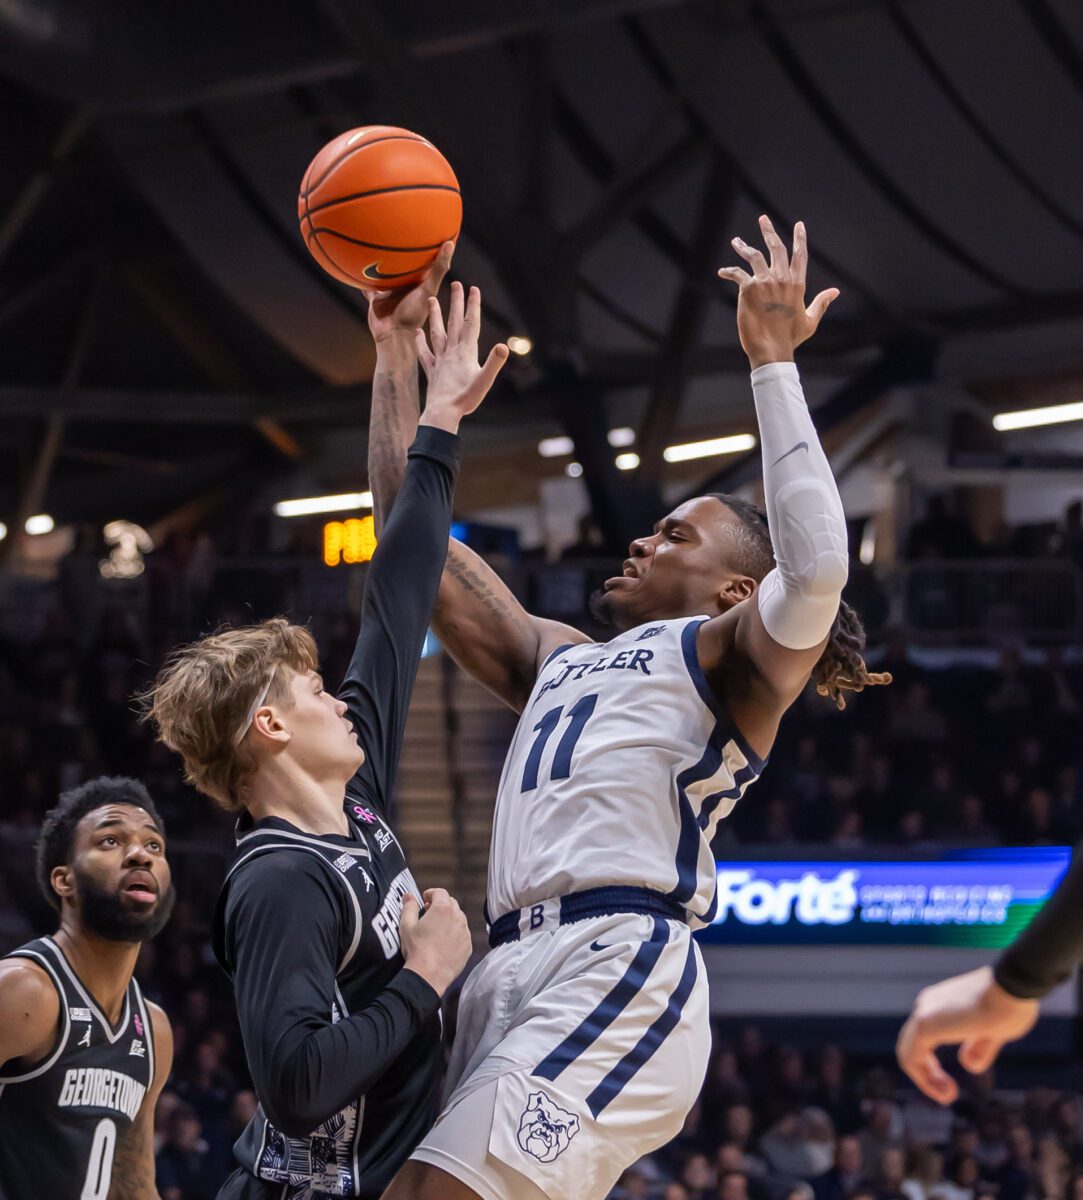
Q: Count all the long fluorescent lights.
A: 3